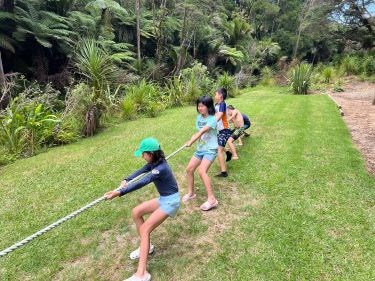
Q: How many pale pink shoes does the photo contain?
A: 2